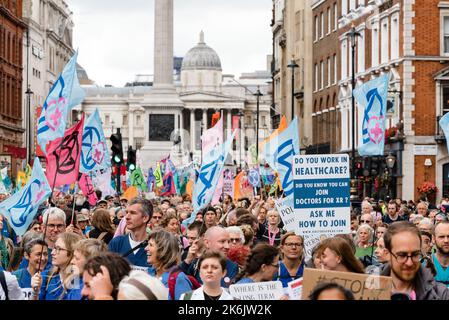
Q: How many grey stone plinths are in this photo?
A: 1